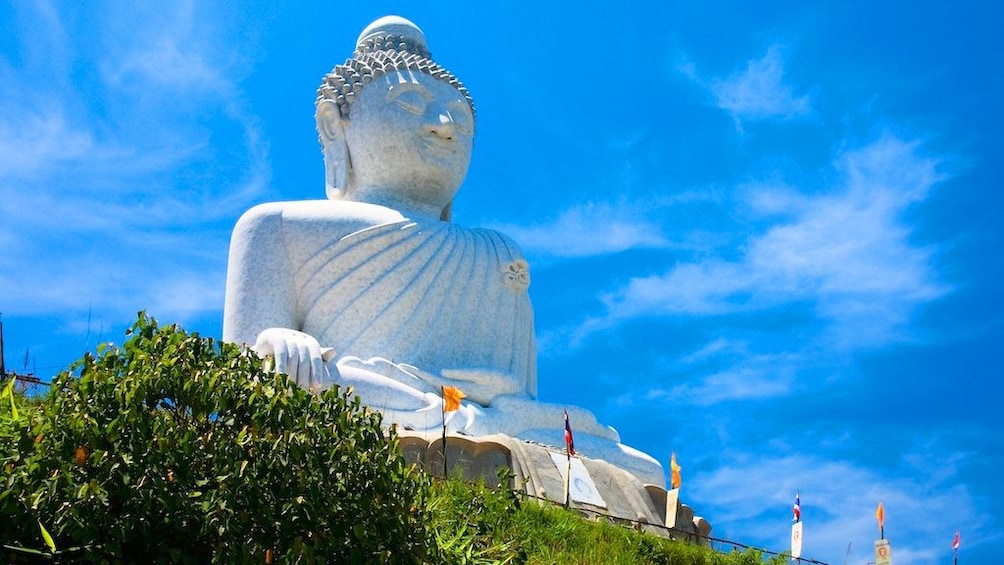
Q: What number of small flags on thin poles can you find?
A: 6